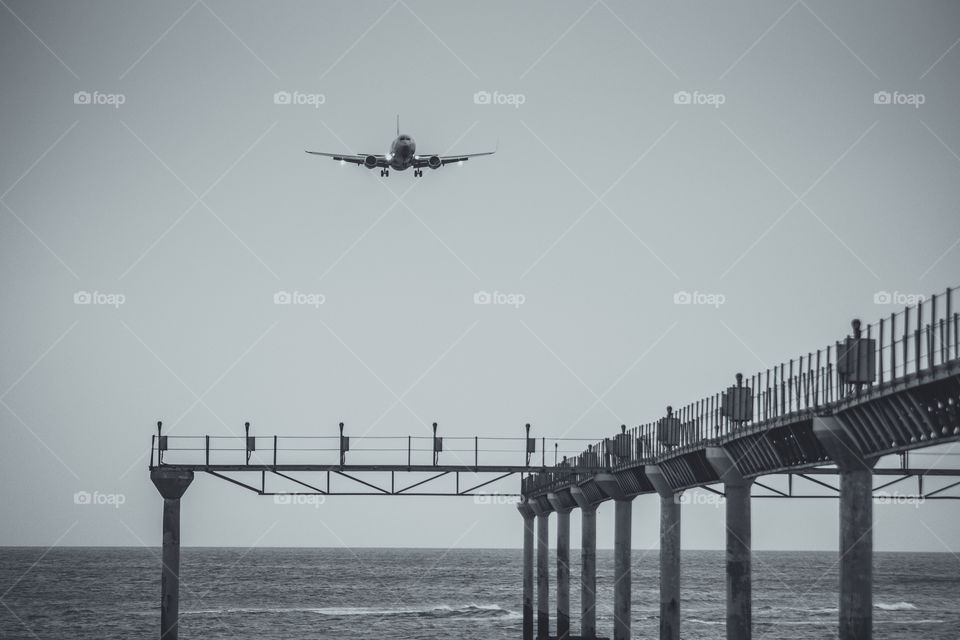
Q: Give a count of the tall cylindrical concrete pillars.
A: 9